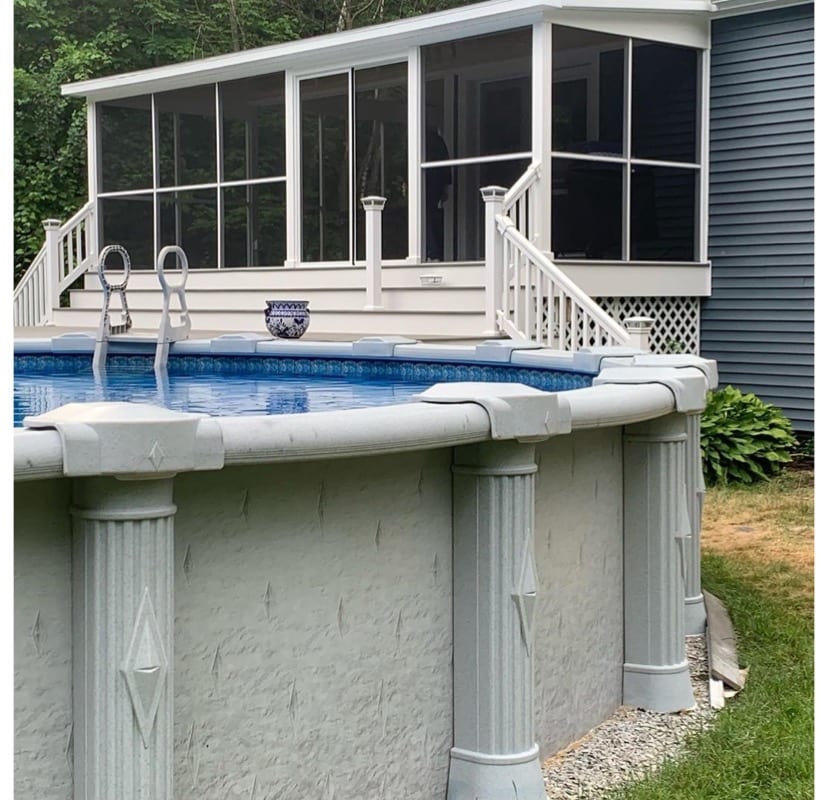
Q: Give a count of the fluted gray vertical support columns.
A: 4